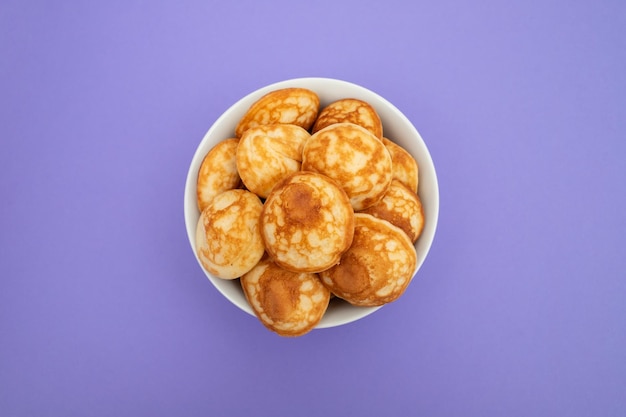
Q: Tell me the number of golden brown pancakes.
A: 11